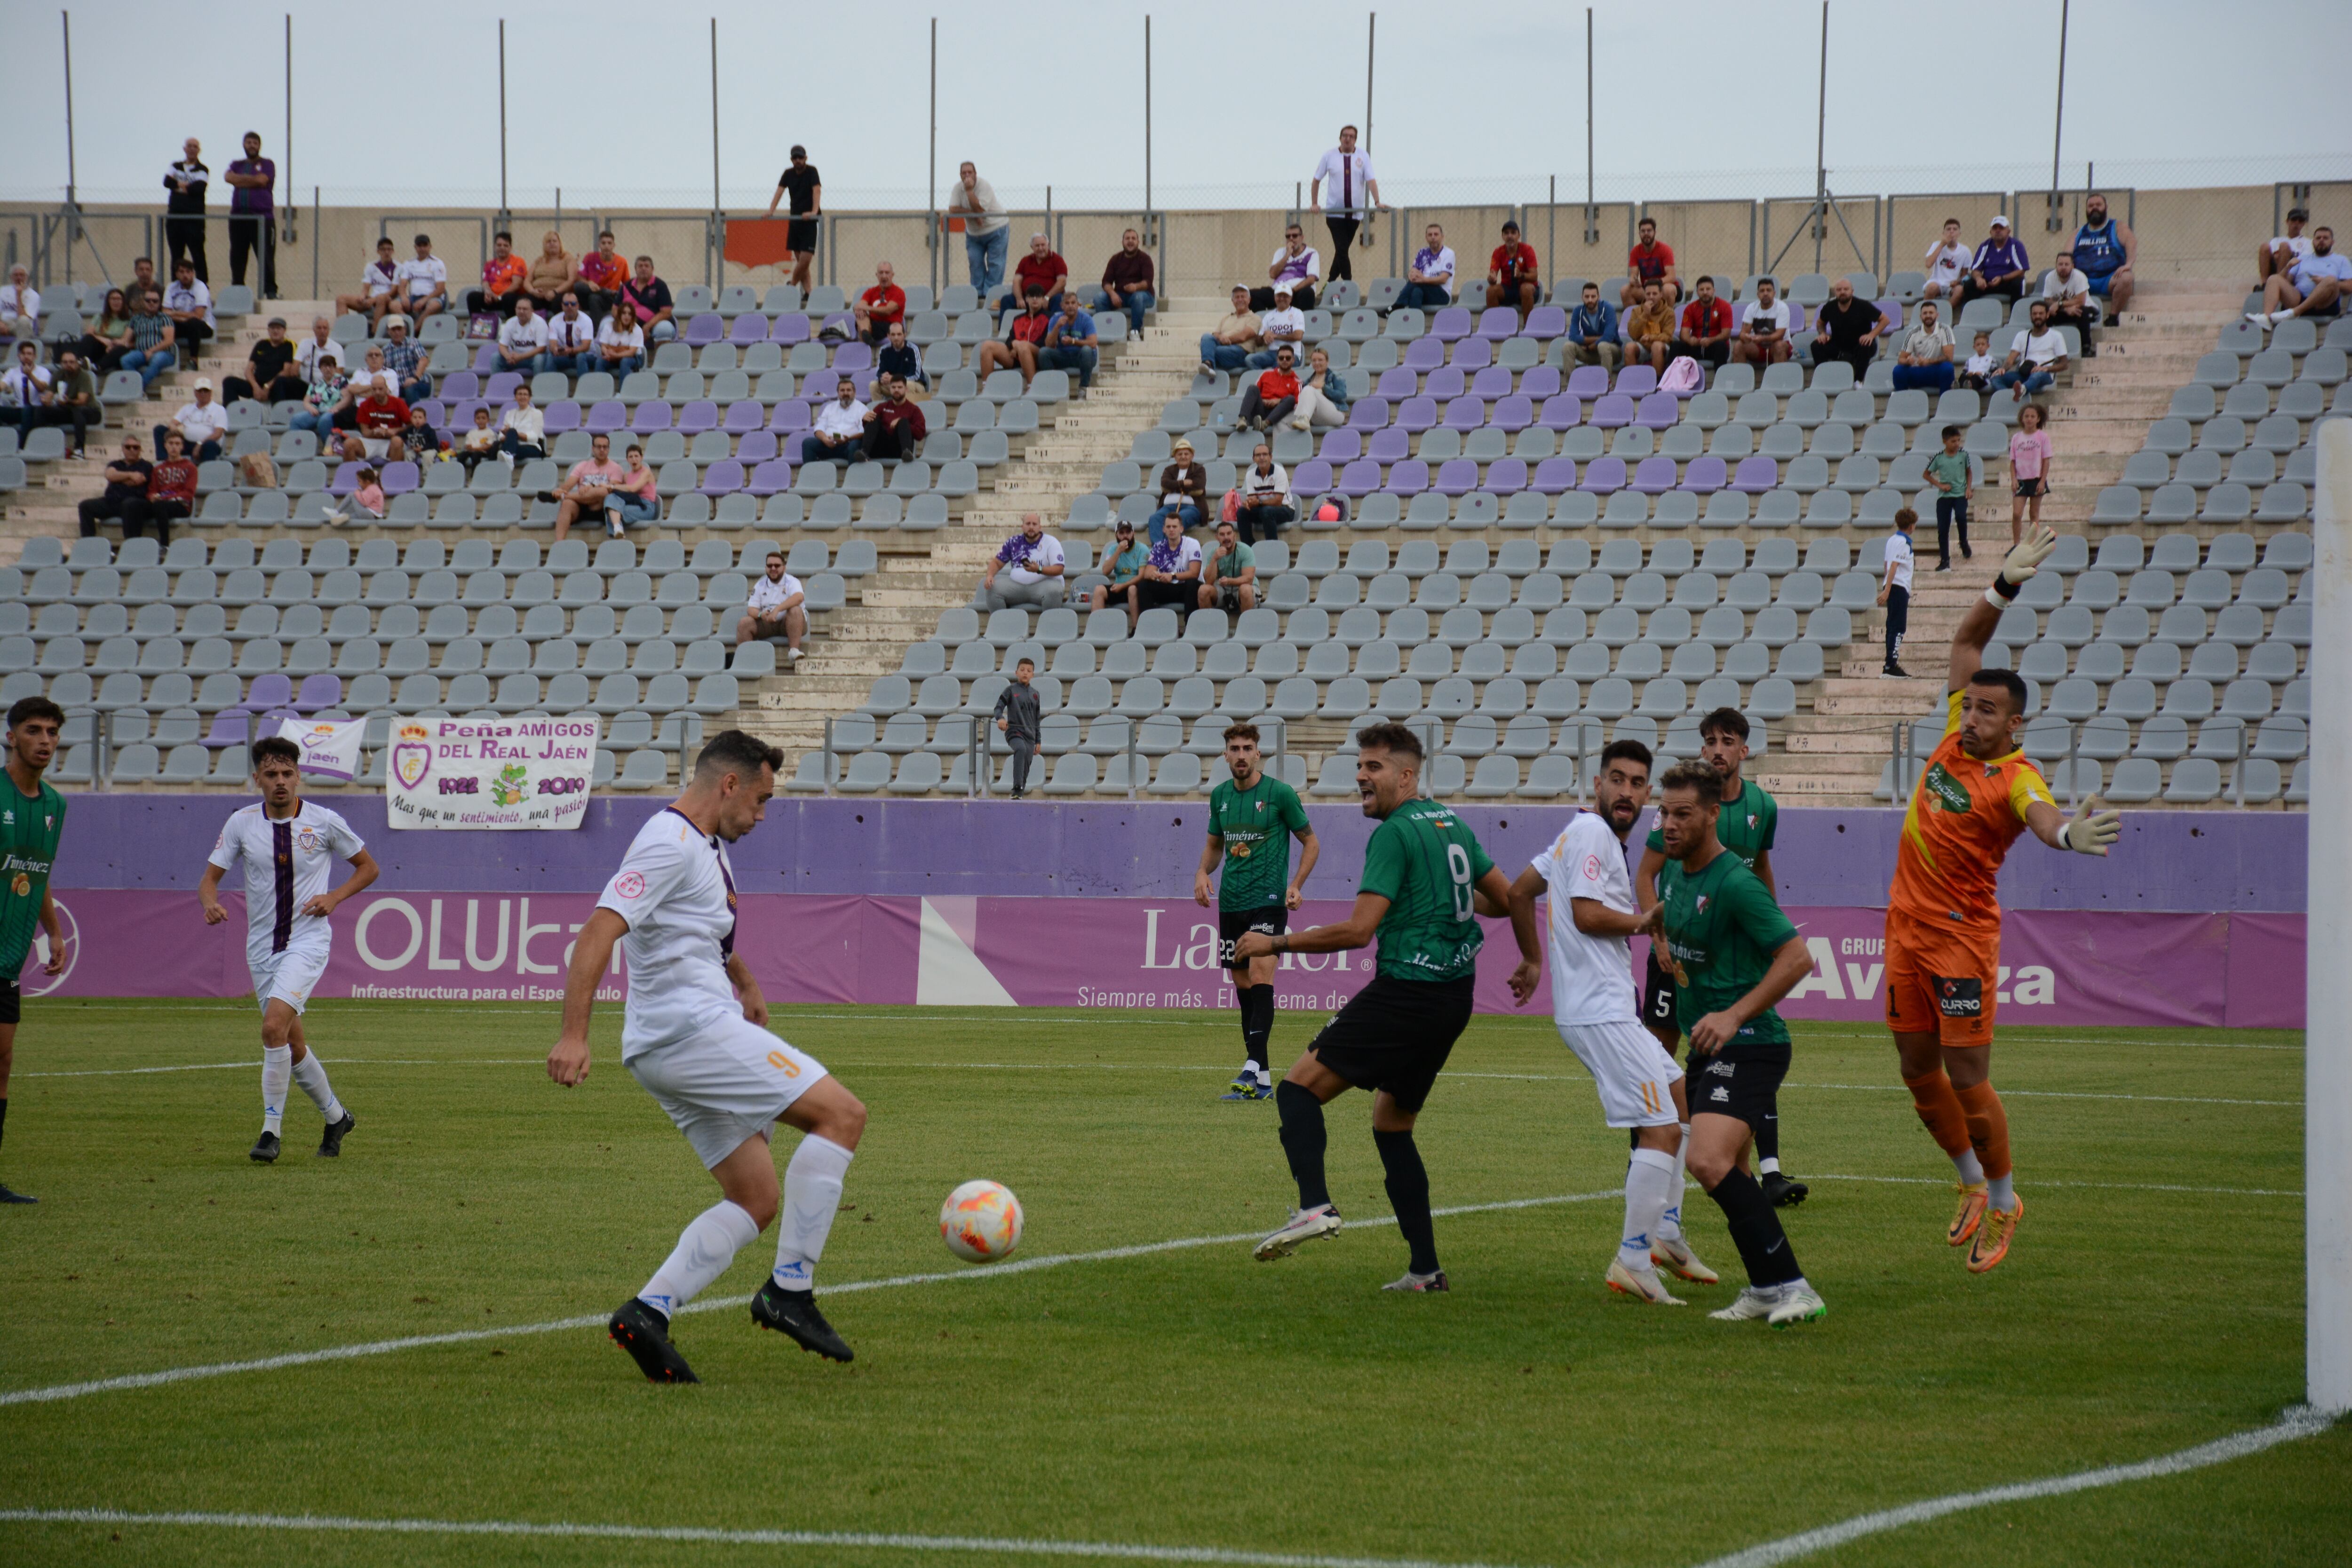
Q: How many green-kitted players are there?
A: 5